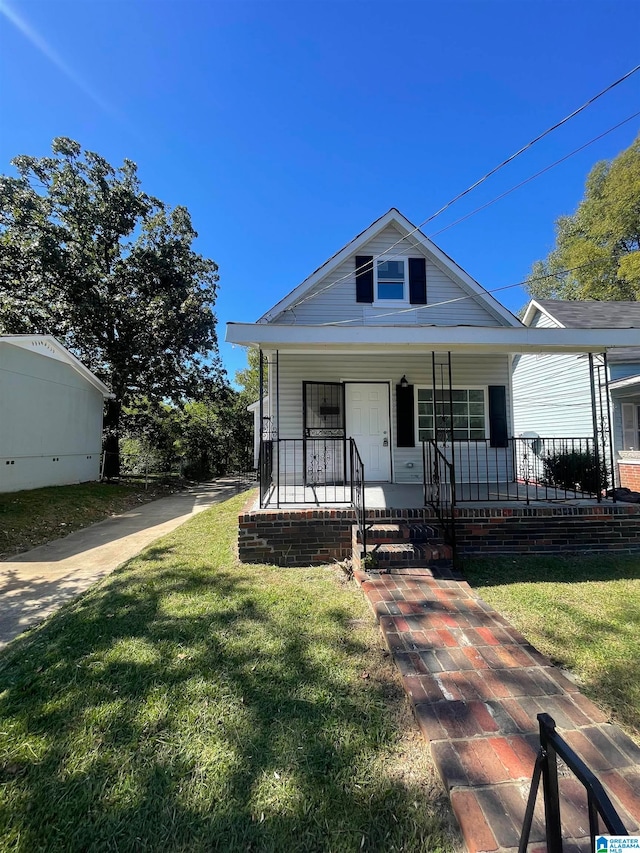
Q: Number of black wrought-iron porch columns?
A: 3